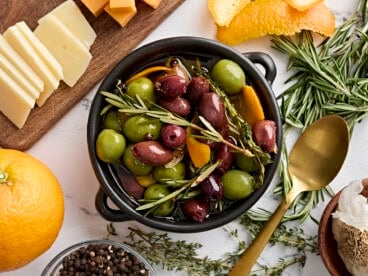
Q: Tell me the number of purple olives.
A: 11